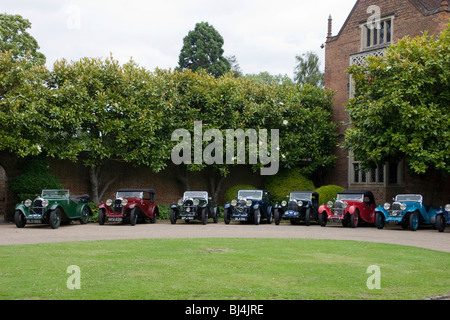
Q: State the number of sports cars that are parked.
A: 8